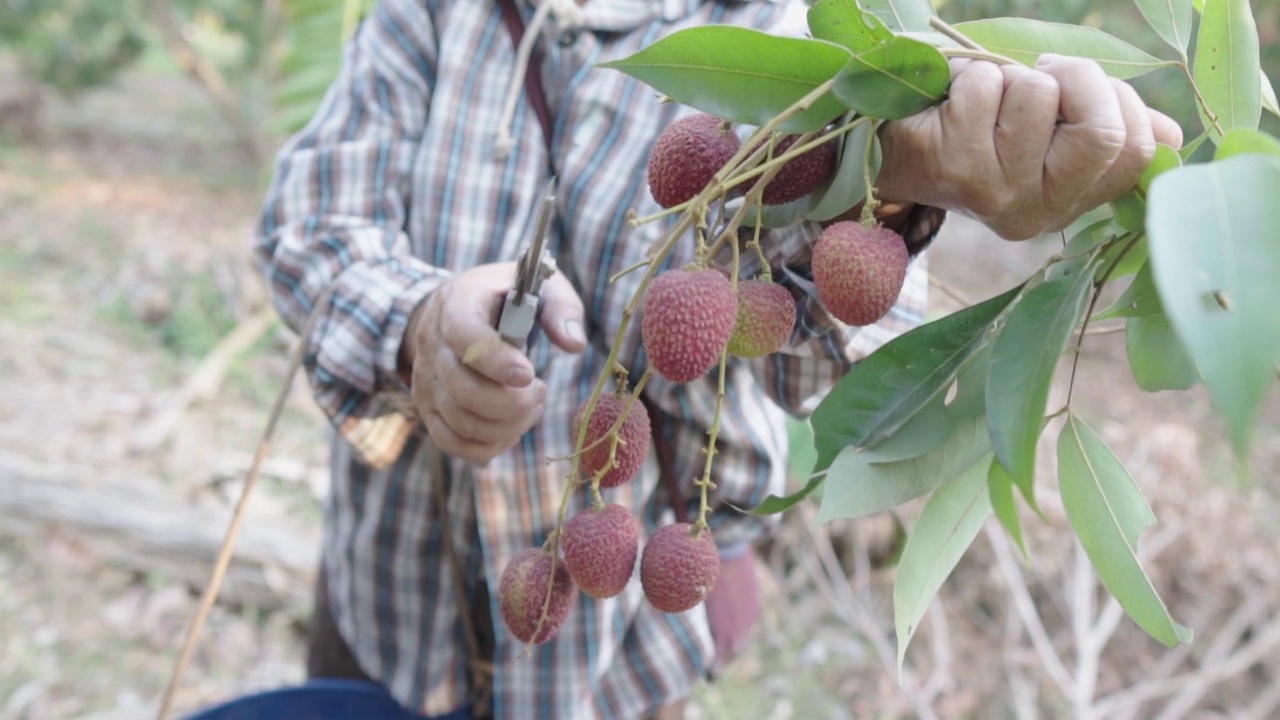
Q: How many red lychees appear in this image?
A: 9